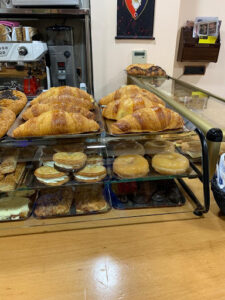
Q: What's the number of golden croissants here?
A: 7